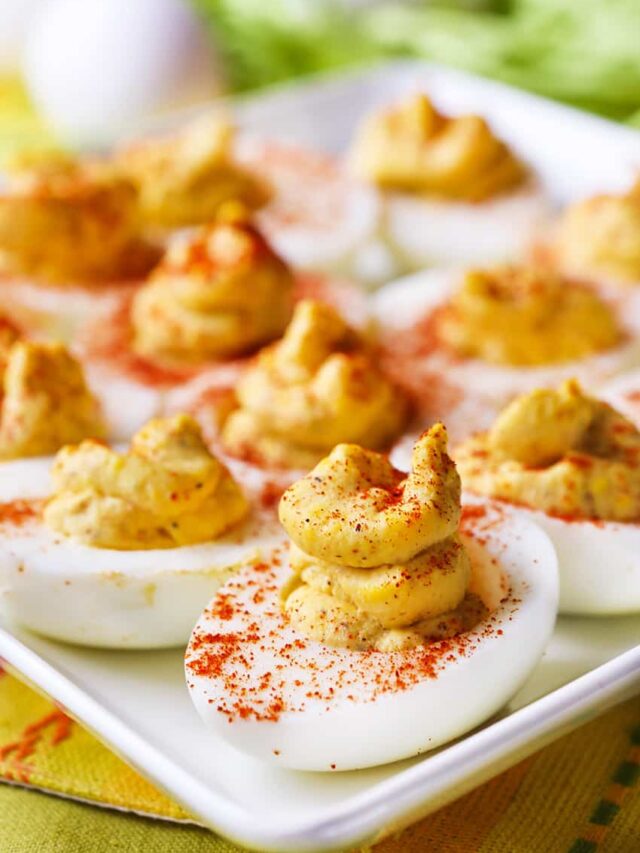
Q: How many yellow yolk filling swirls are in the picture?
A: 11